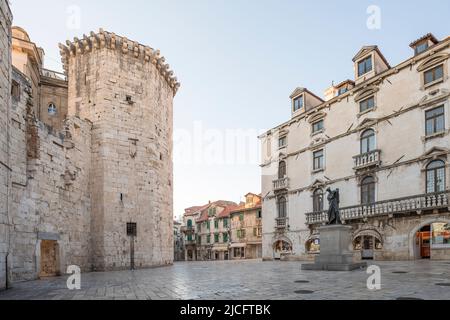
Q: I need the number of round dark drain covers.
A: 5